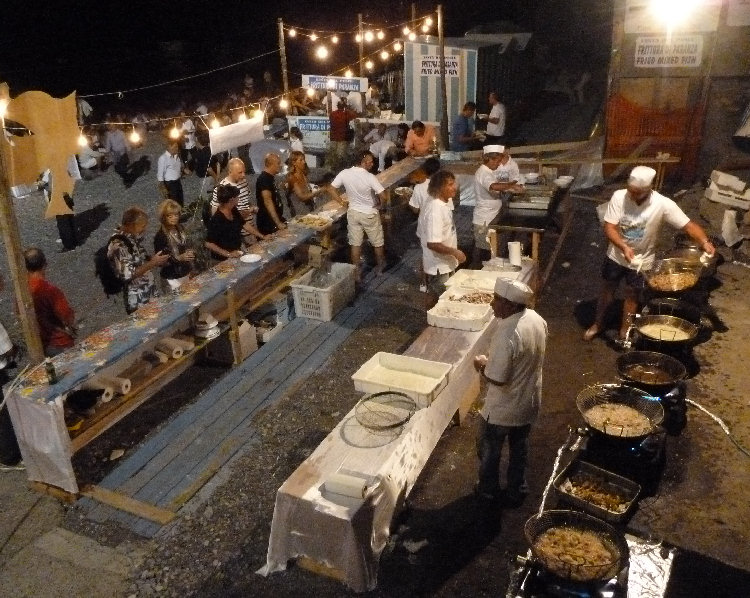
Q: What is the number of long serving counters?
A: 2